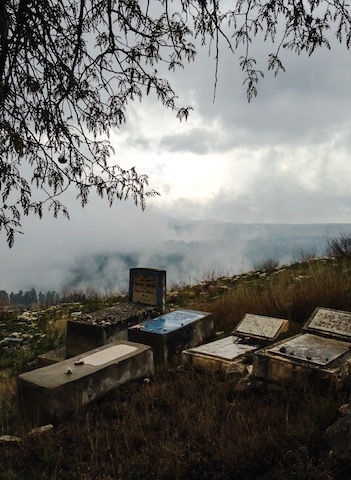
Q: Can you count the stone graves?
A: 5